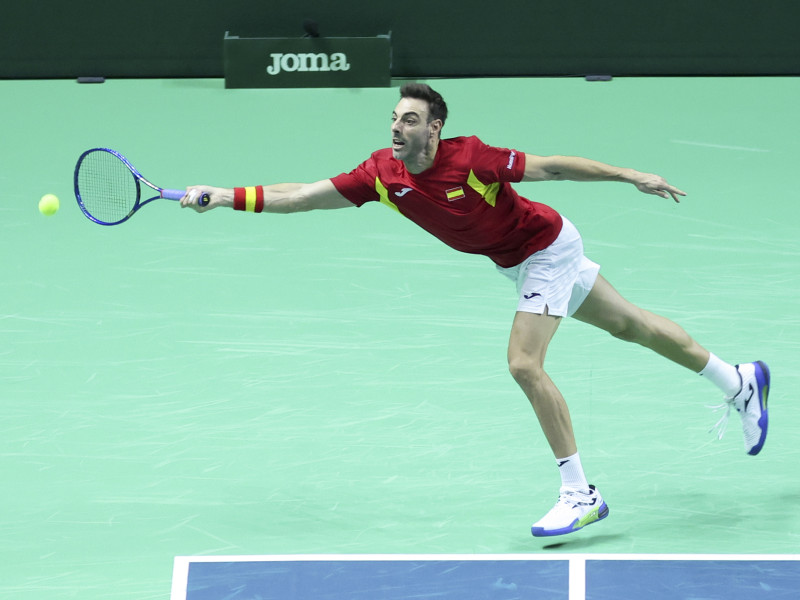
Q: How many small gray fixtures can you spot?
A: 2